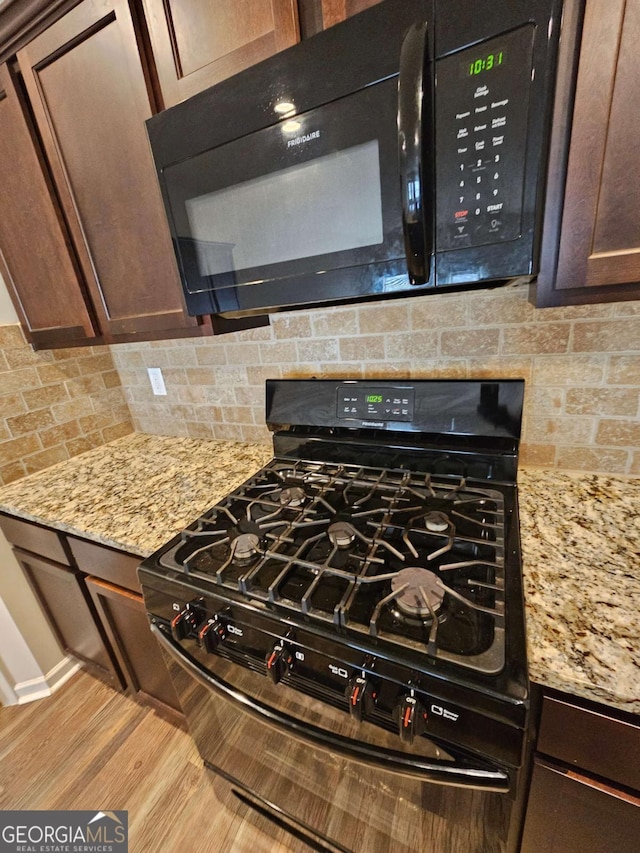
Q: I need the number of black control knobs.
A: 5